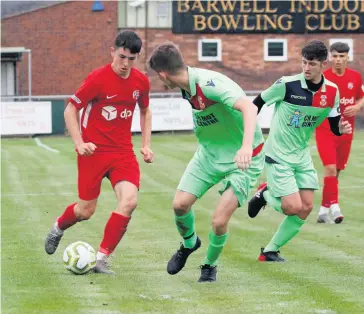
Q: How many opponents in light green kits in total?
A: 2